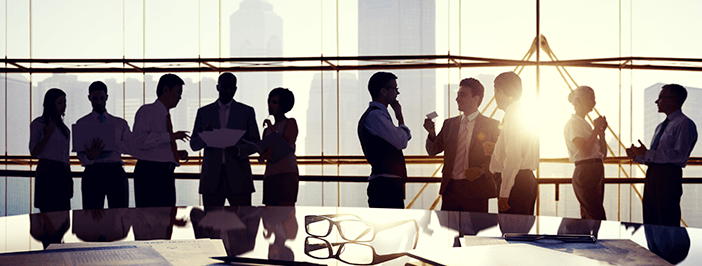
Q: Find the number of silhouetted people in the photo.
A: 10